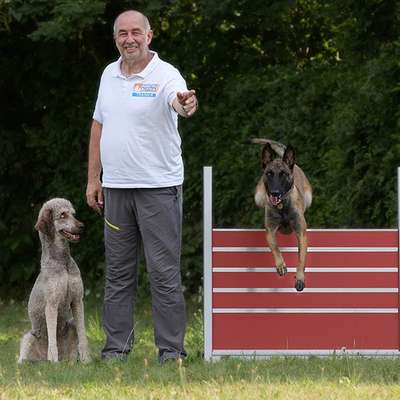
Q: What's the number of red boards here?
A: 5